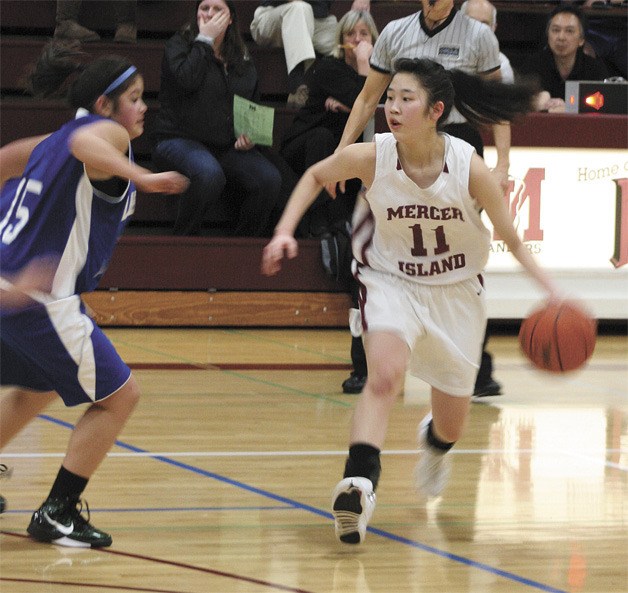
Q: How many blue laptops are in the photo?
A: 0